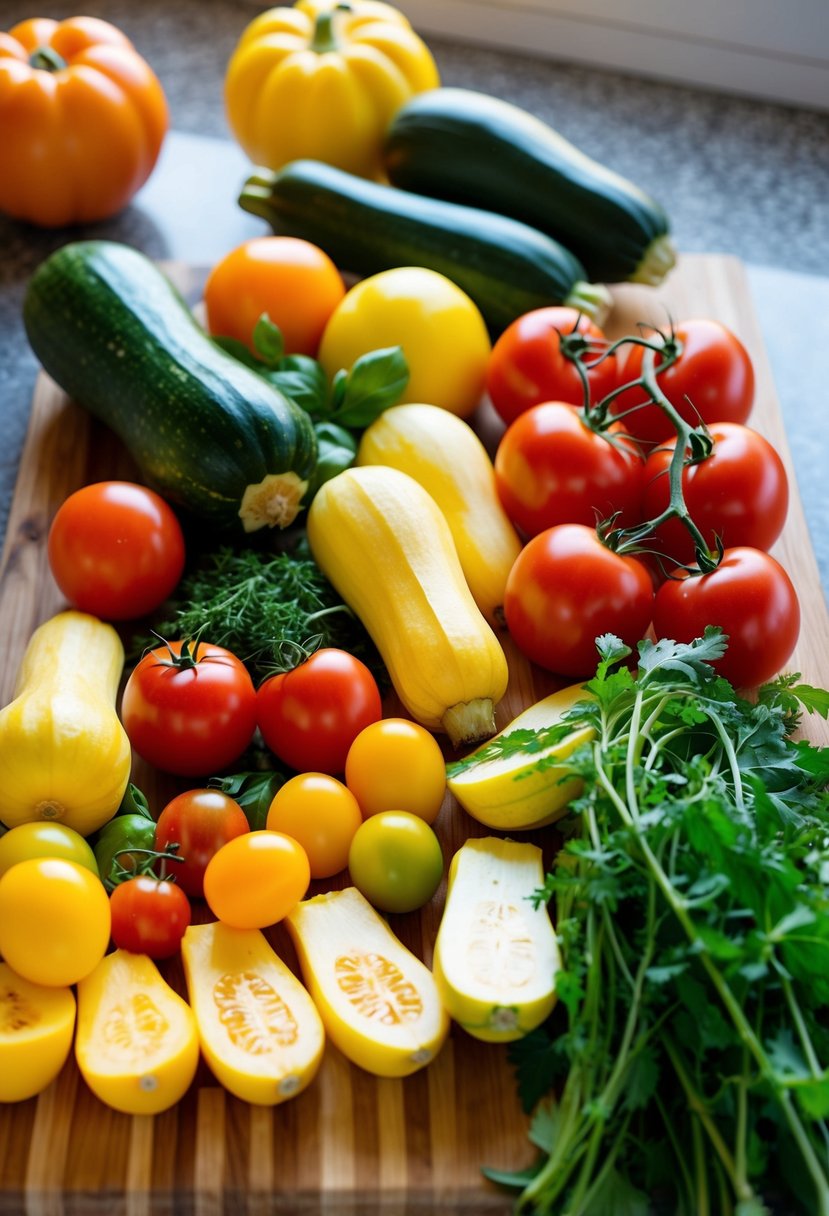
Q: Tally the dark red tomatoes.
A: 11